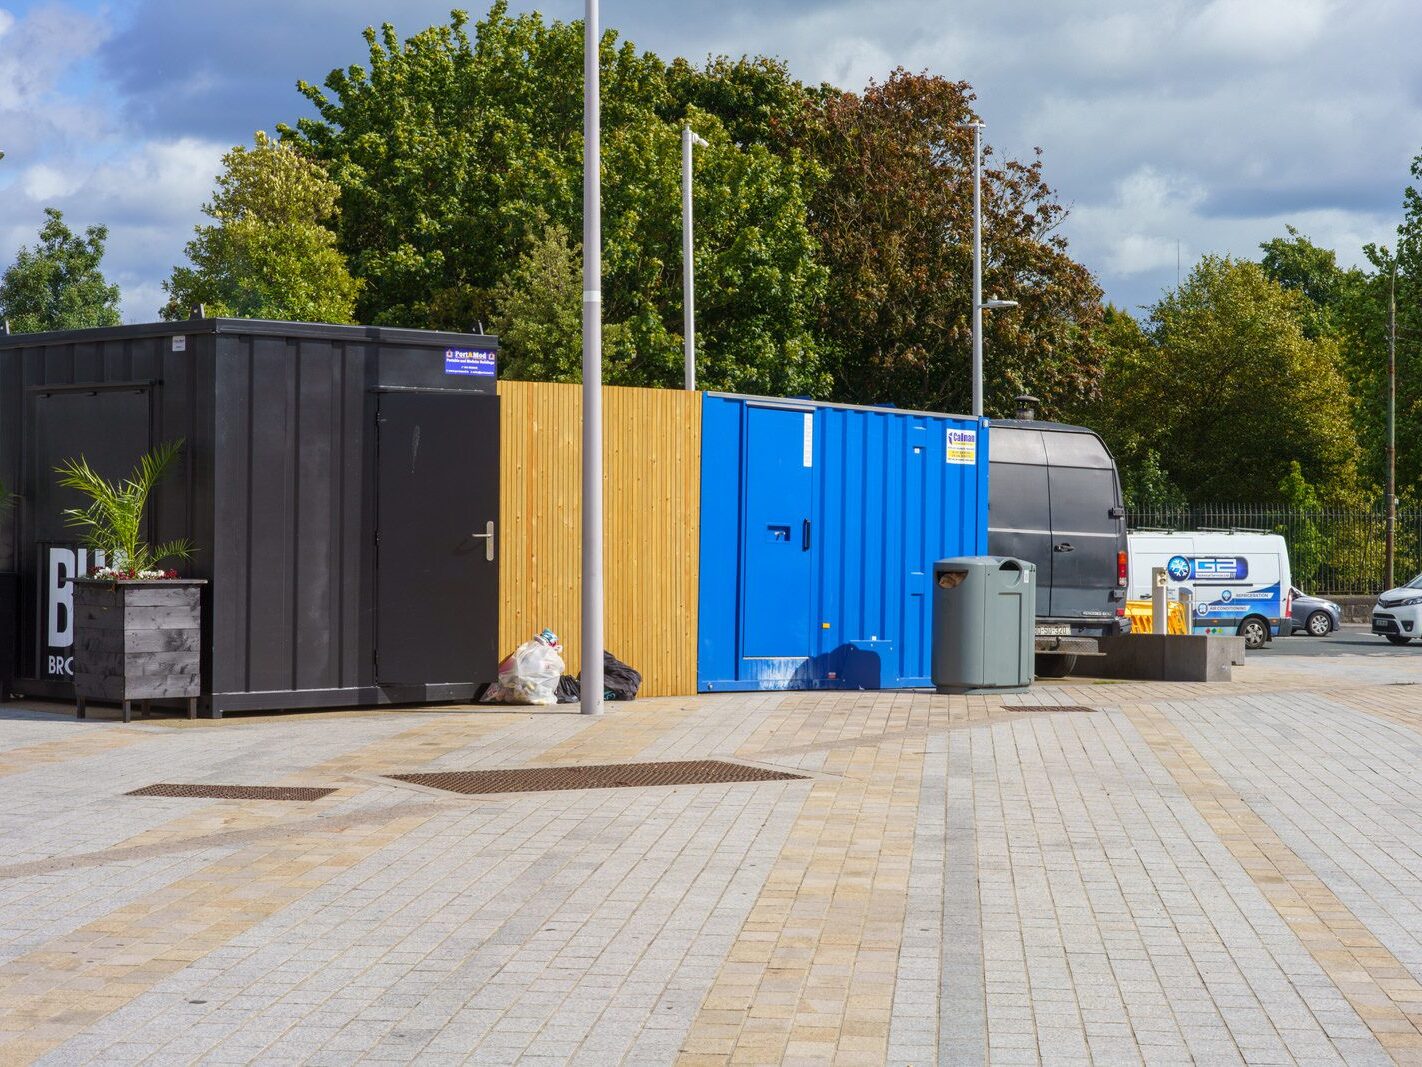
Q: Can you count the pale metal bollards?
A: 2